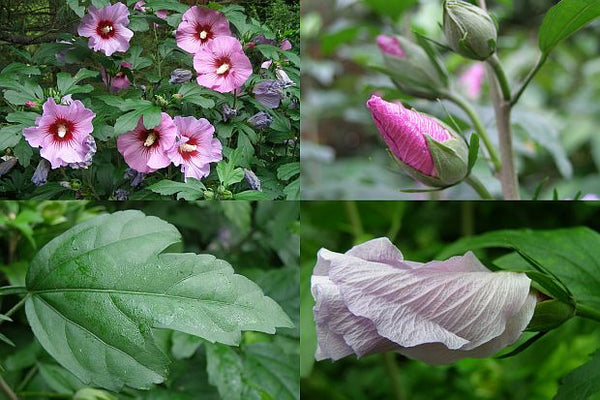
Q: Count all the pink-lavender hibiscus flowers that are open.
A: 6